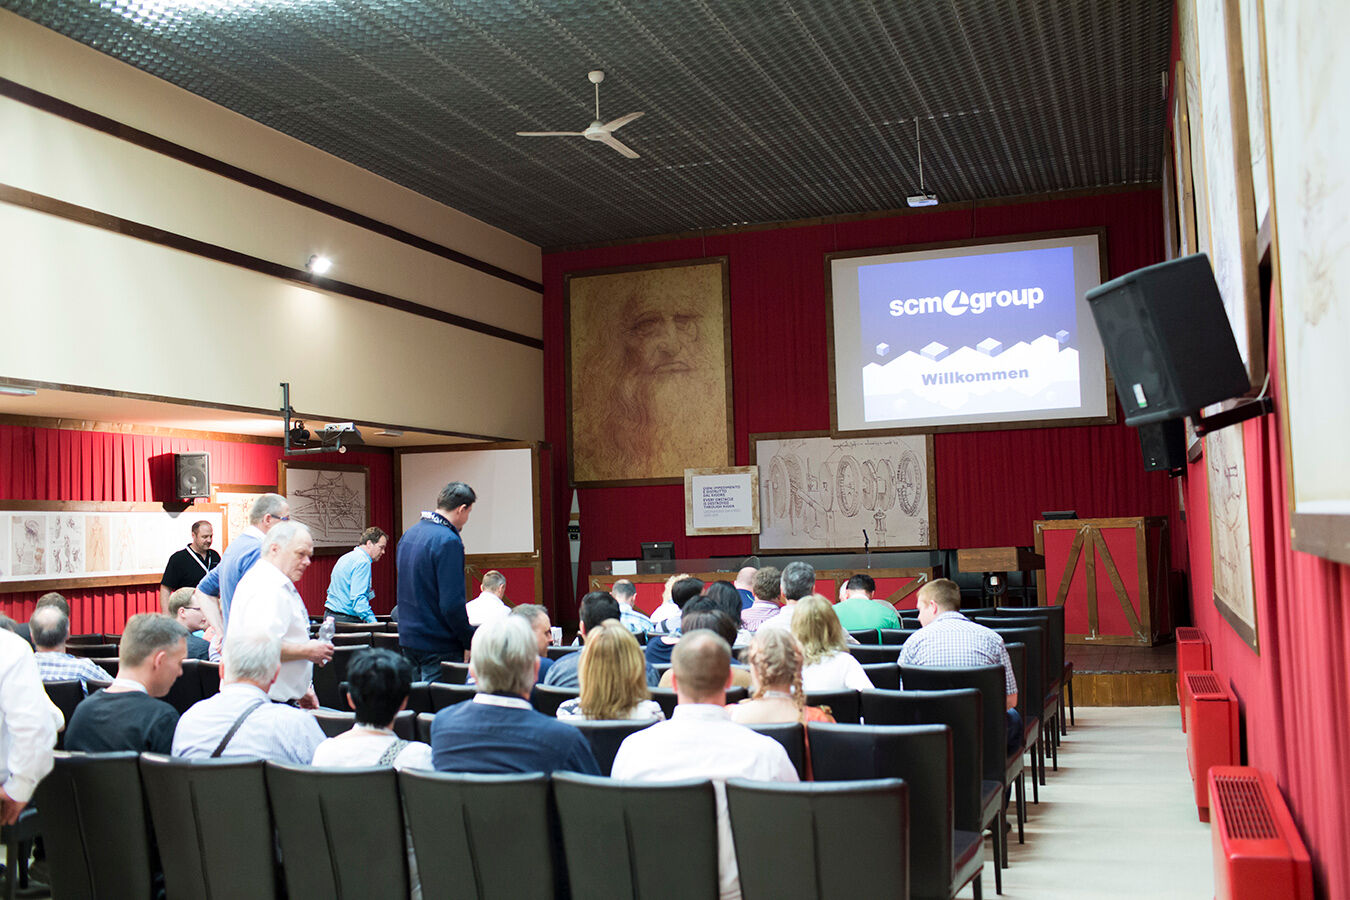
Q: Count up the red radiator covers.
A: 3